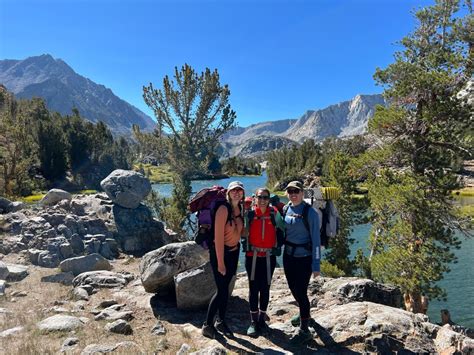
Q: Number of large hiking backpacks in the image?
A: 3